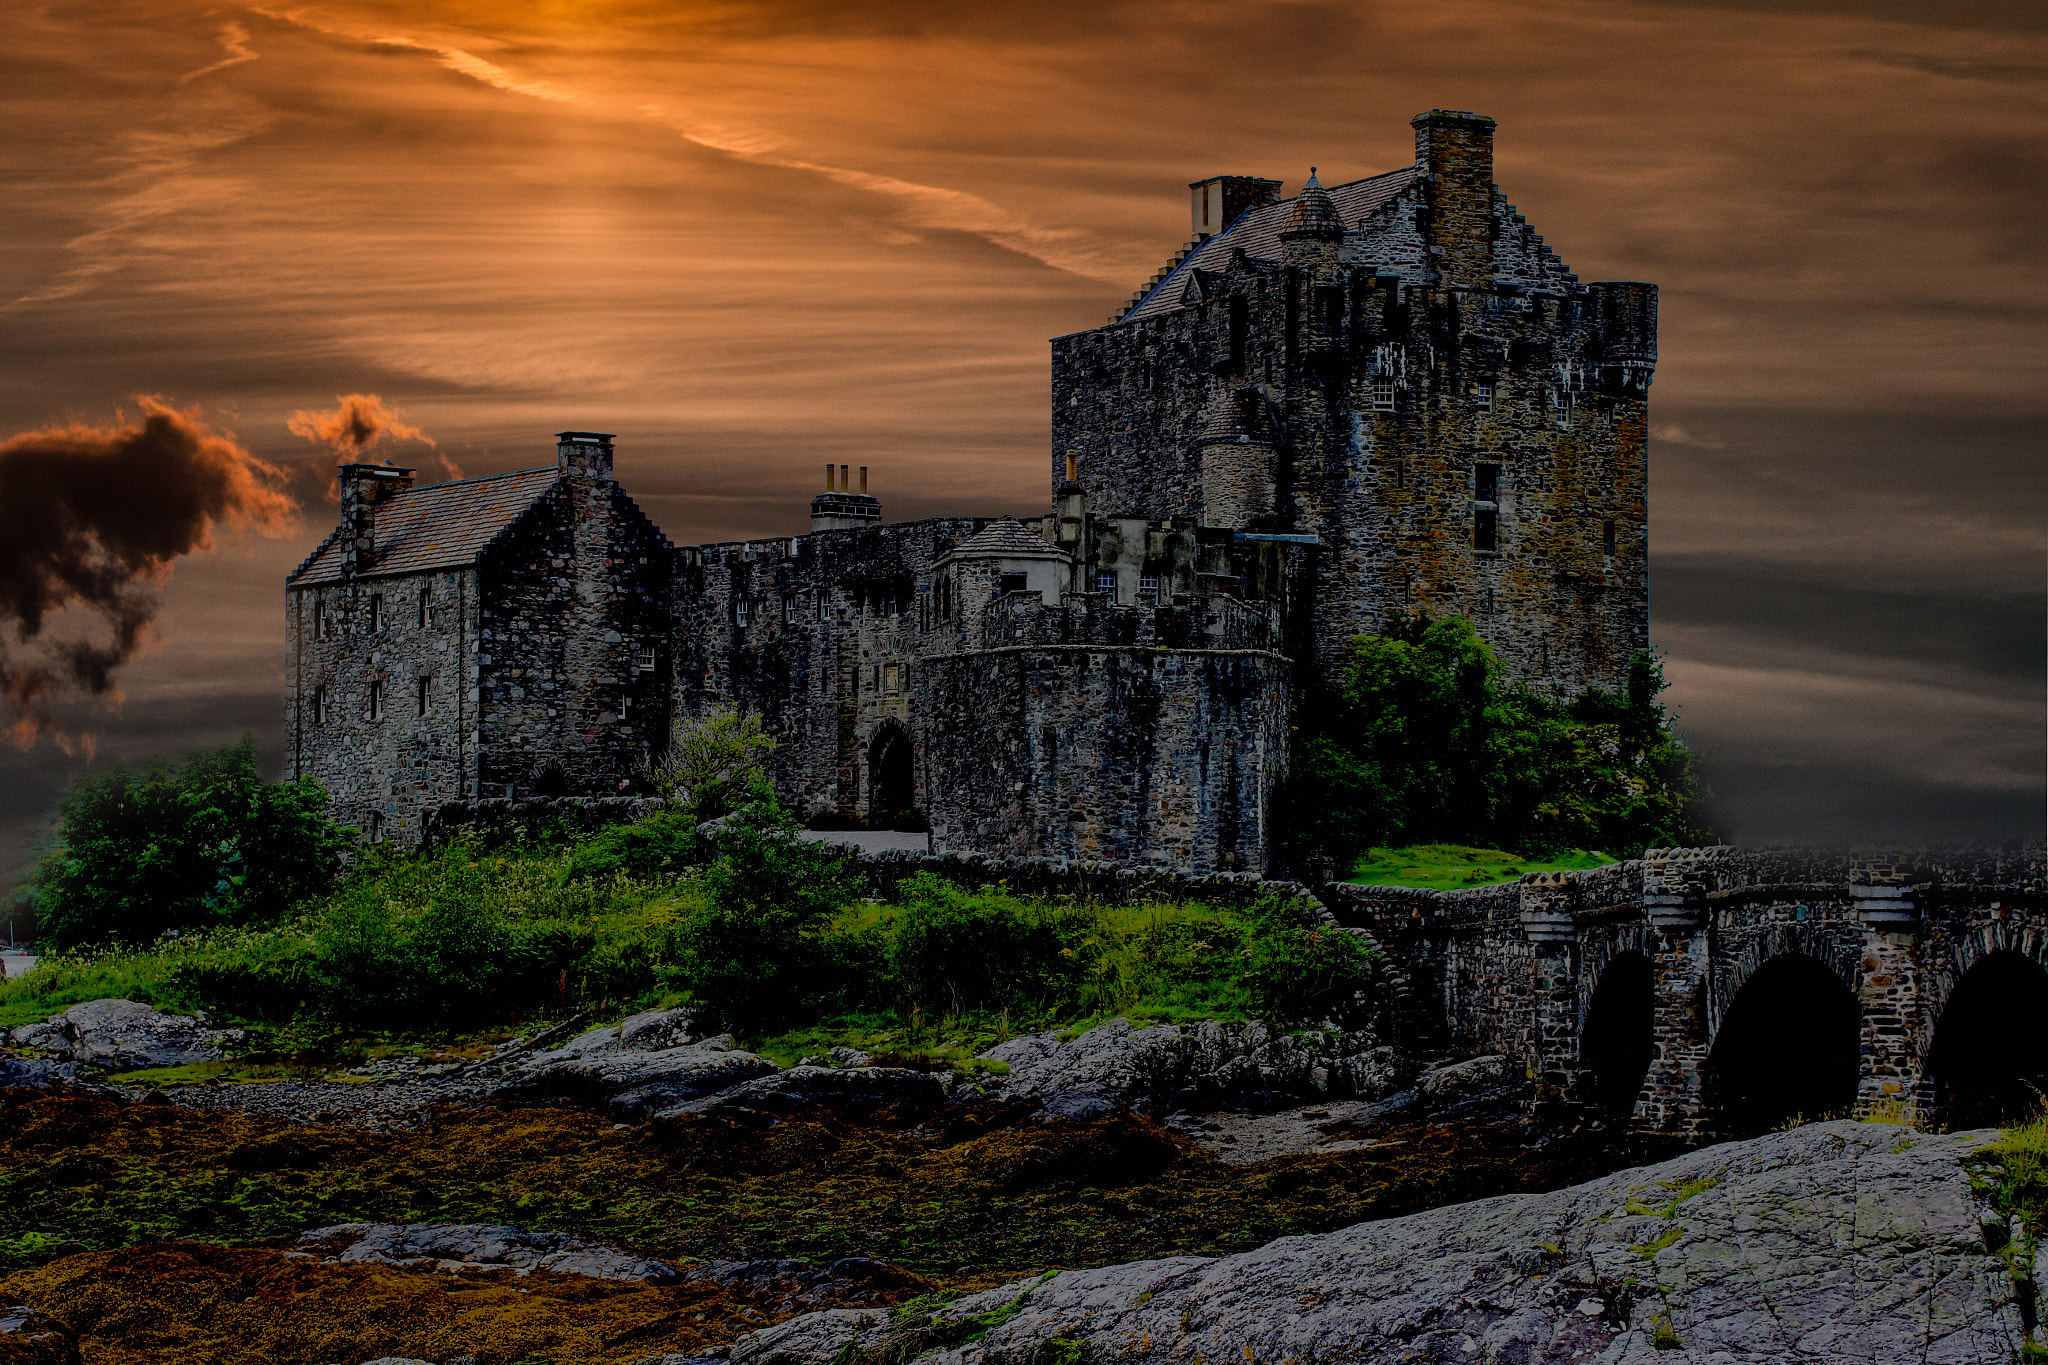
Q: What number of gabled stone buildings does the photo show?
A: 2